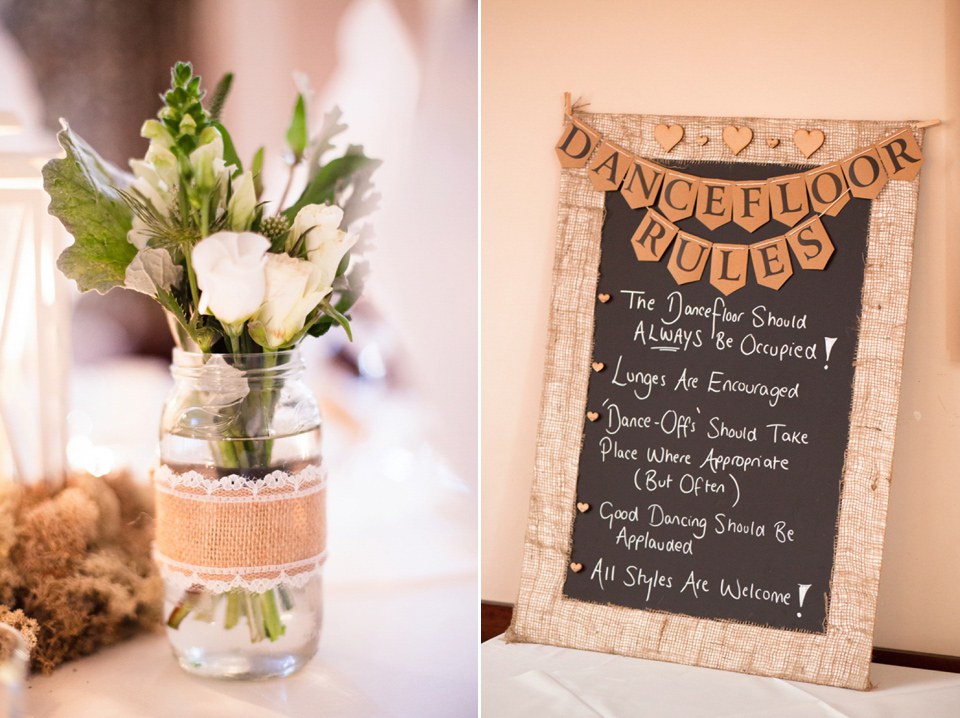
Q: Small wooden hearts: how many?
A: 7